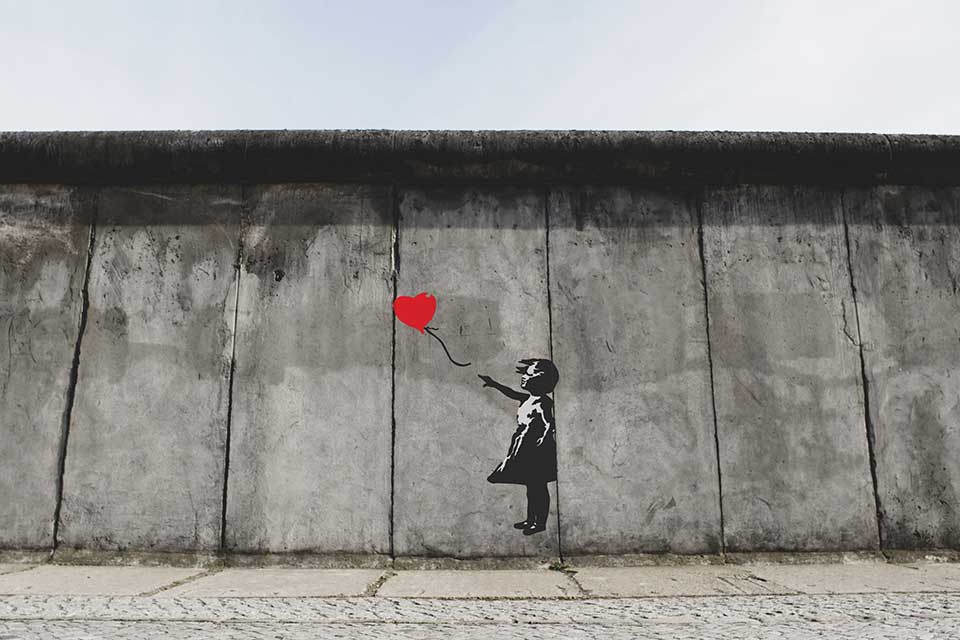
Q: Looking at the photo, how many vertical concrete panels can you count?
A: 7